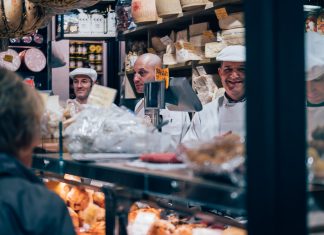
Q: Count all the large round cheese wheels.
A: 3